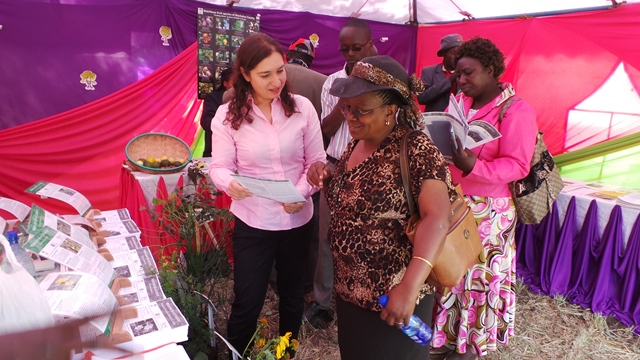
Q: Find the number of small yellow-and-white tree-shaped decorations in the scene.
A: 3